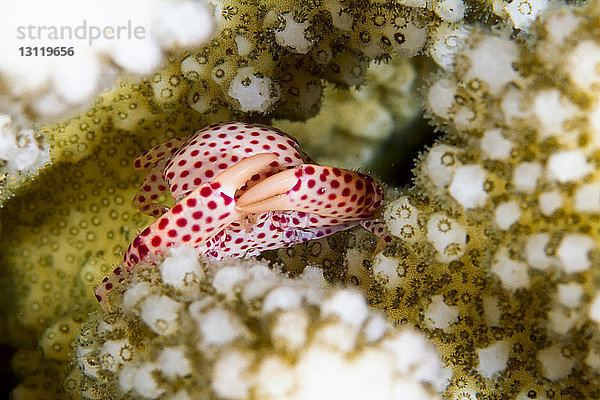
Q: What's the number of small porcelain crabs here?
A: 1